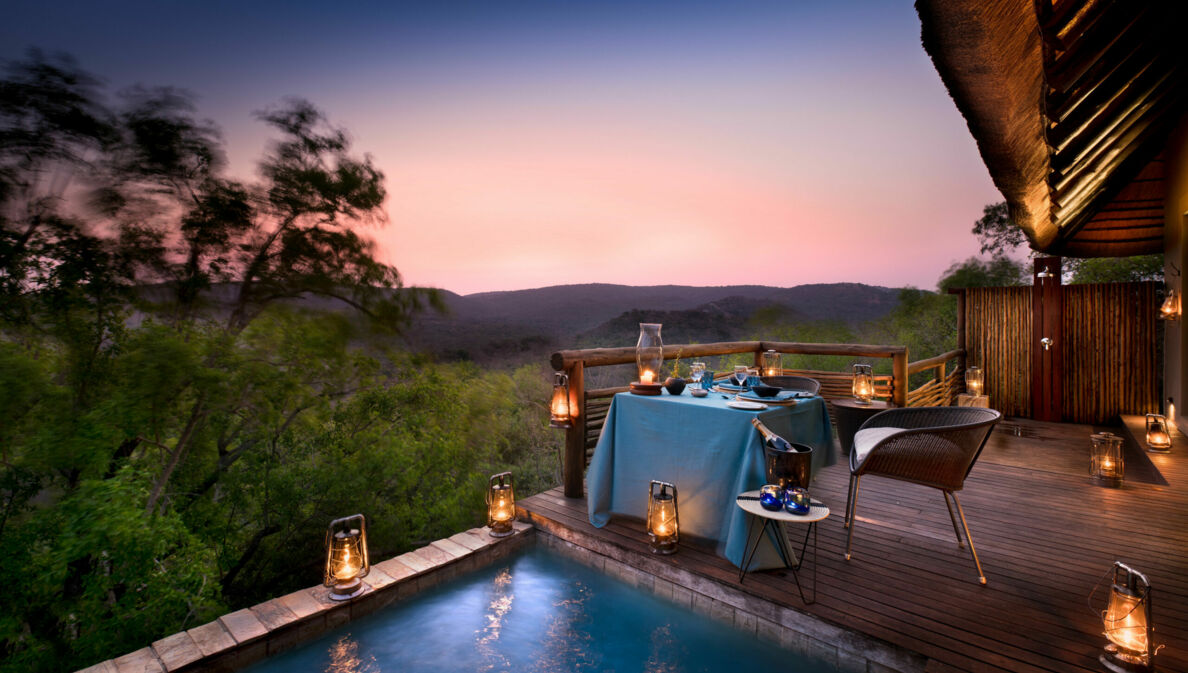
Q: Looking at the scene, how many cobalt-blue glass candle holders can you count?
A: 2